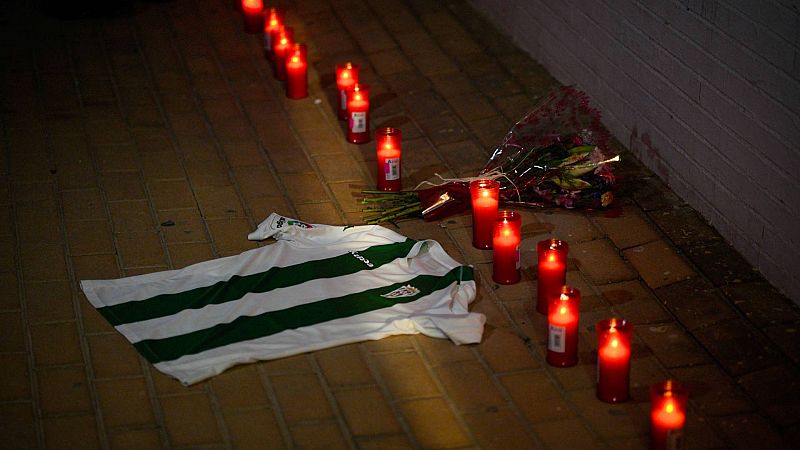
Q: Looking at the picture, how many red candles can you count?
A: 13